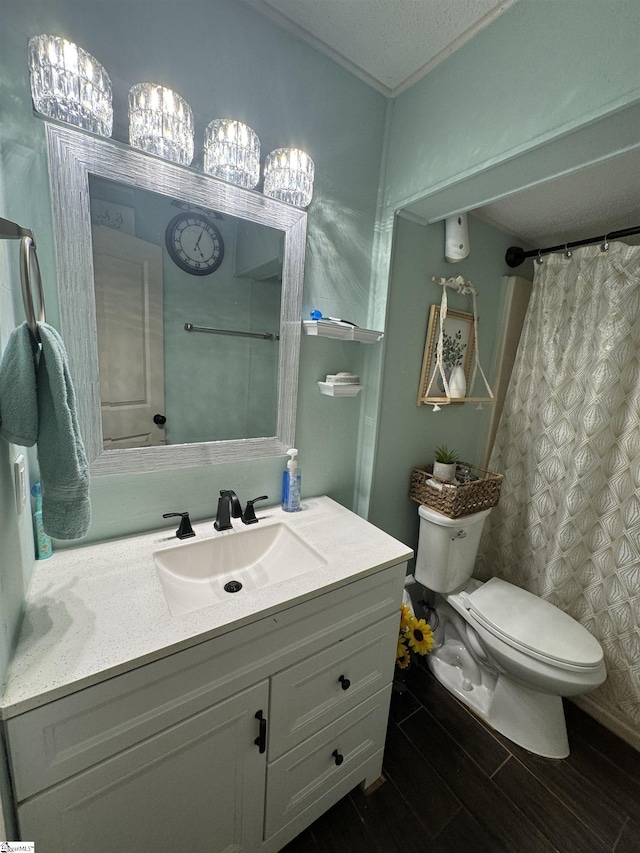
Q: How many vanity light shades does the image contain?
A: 4